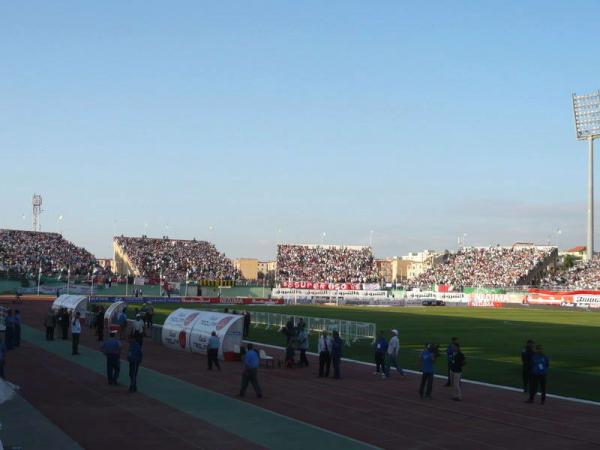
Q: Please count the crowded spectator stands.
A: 5